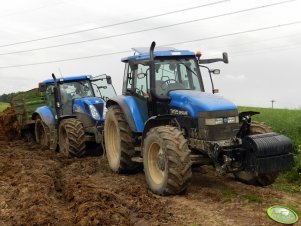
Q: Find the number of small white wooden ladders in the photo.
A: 0